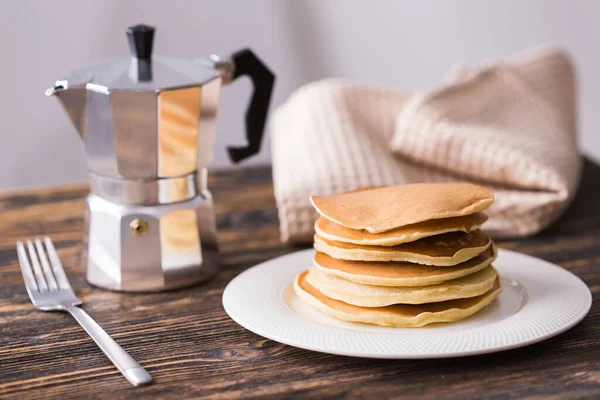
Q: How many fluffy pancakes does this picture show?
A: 6